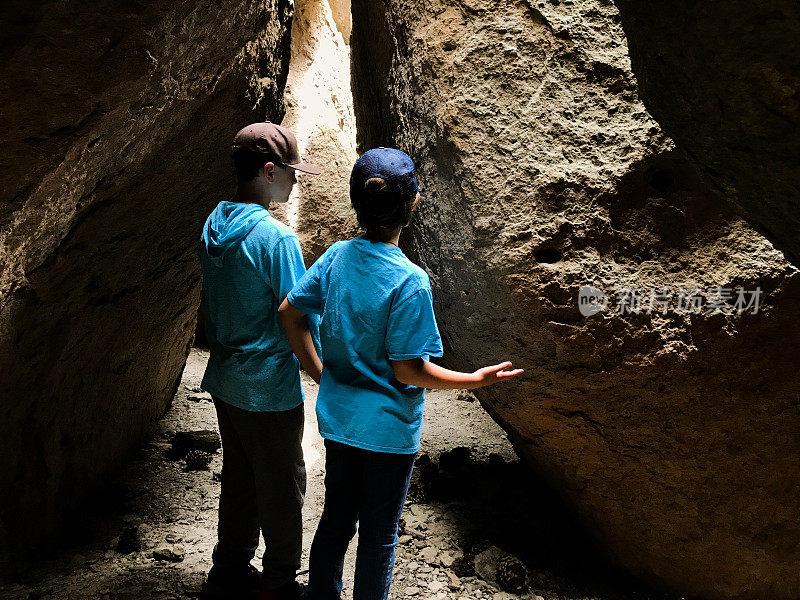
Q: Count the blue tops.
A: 2